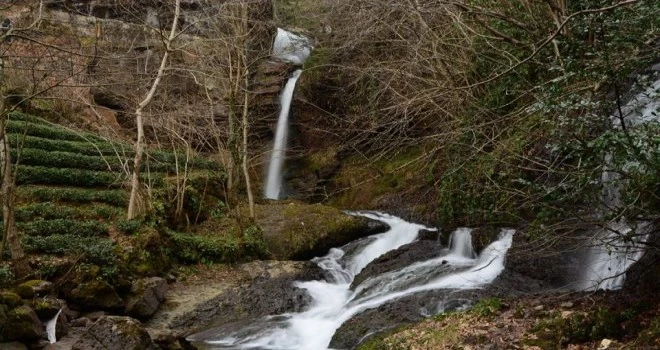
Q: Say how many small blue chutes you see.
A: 0